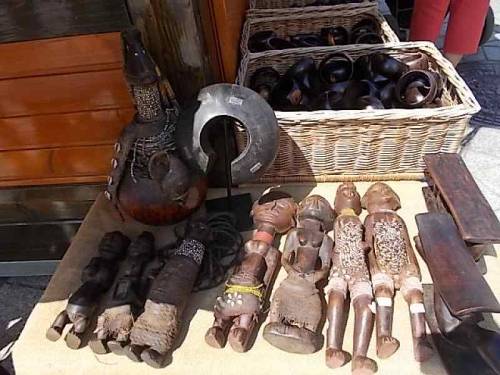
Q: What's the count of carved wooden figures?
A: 7